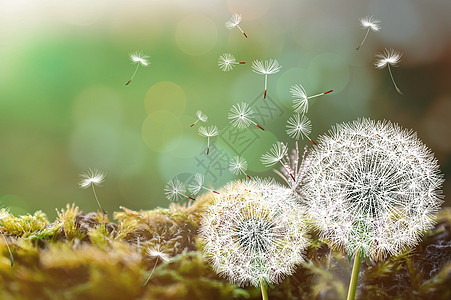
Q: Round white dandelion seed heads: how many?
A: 2